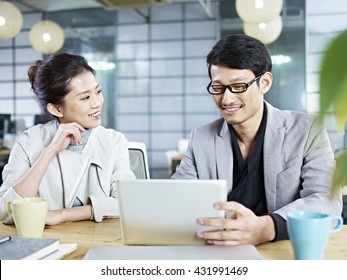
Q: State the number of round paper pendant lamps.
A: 4